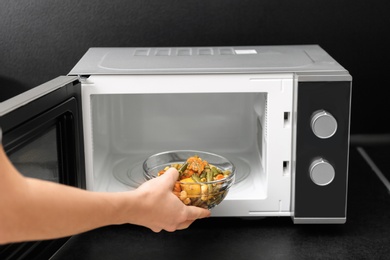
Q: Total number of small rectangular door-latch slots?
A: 2